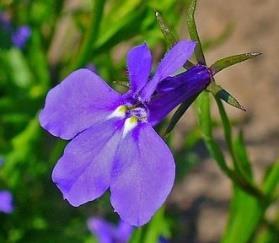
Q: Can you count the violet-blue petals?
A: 5